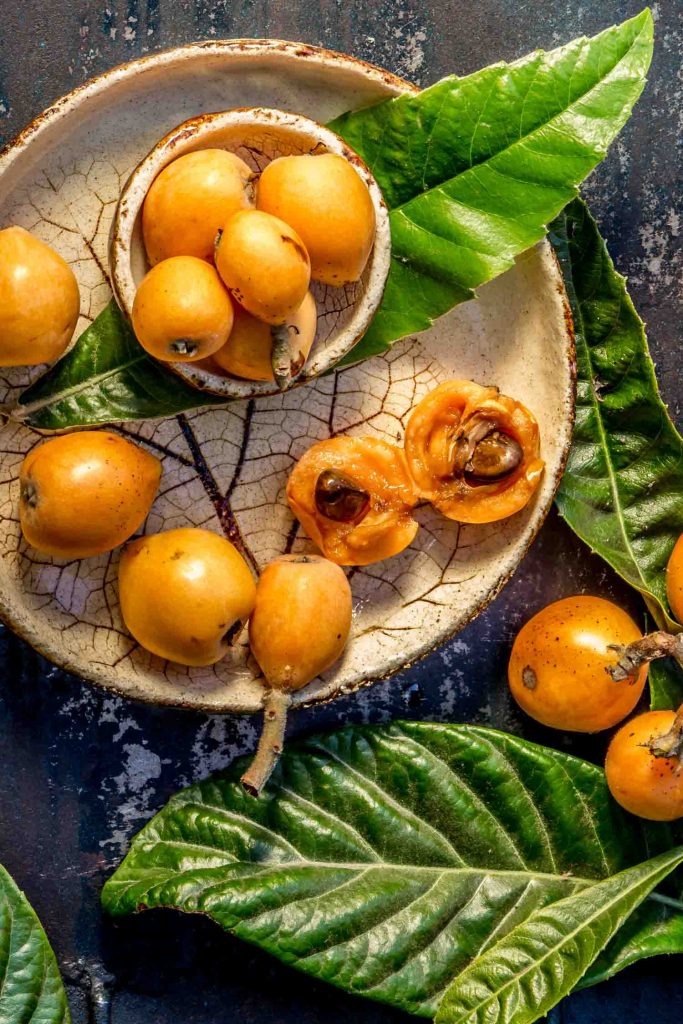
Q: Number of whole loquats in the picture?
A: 12